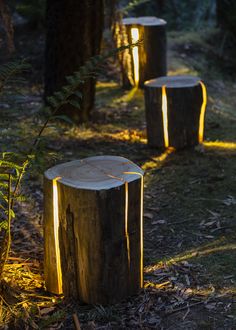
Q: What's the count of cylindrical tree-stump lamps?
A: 3